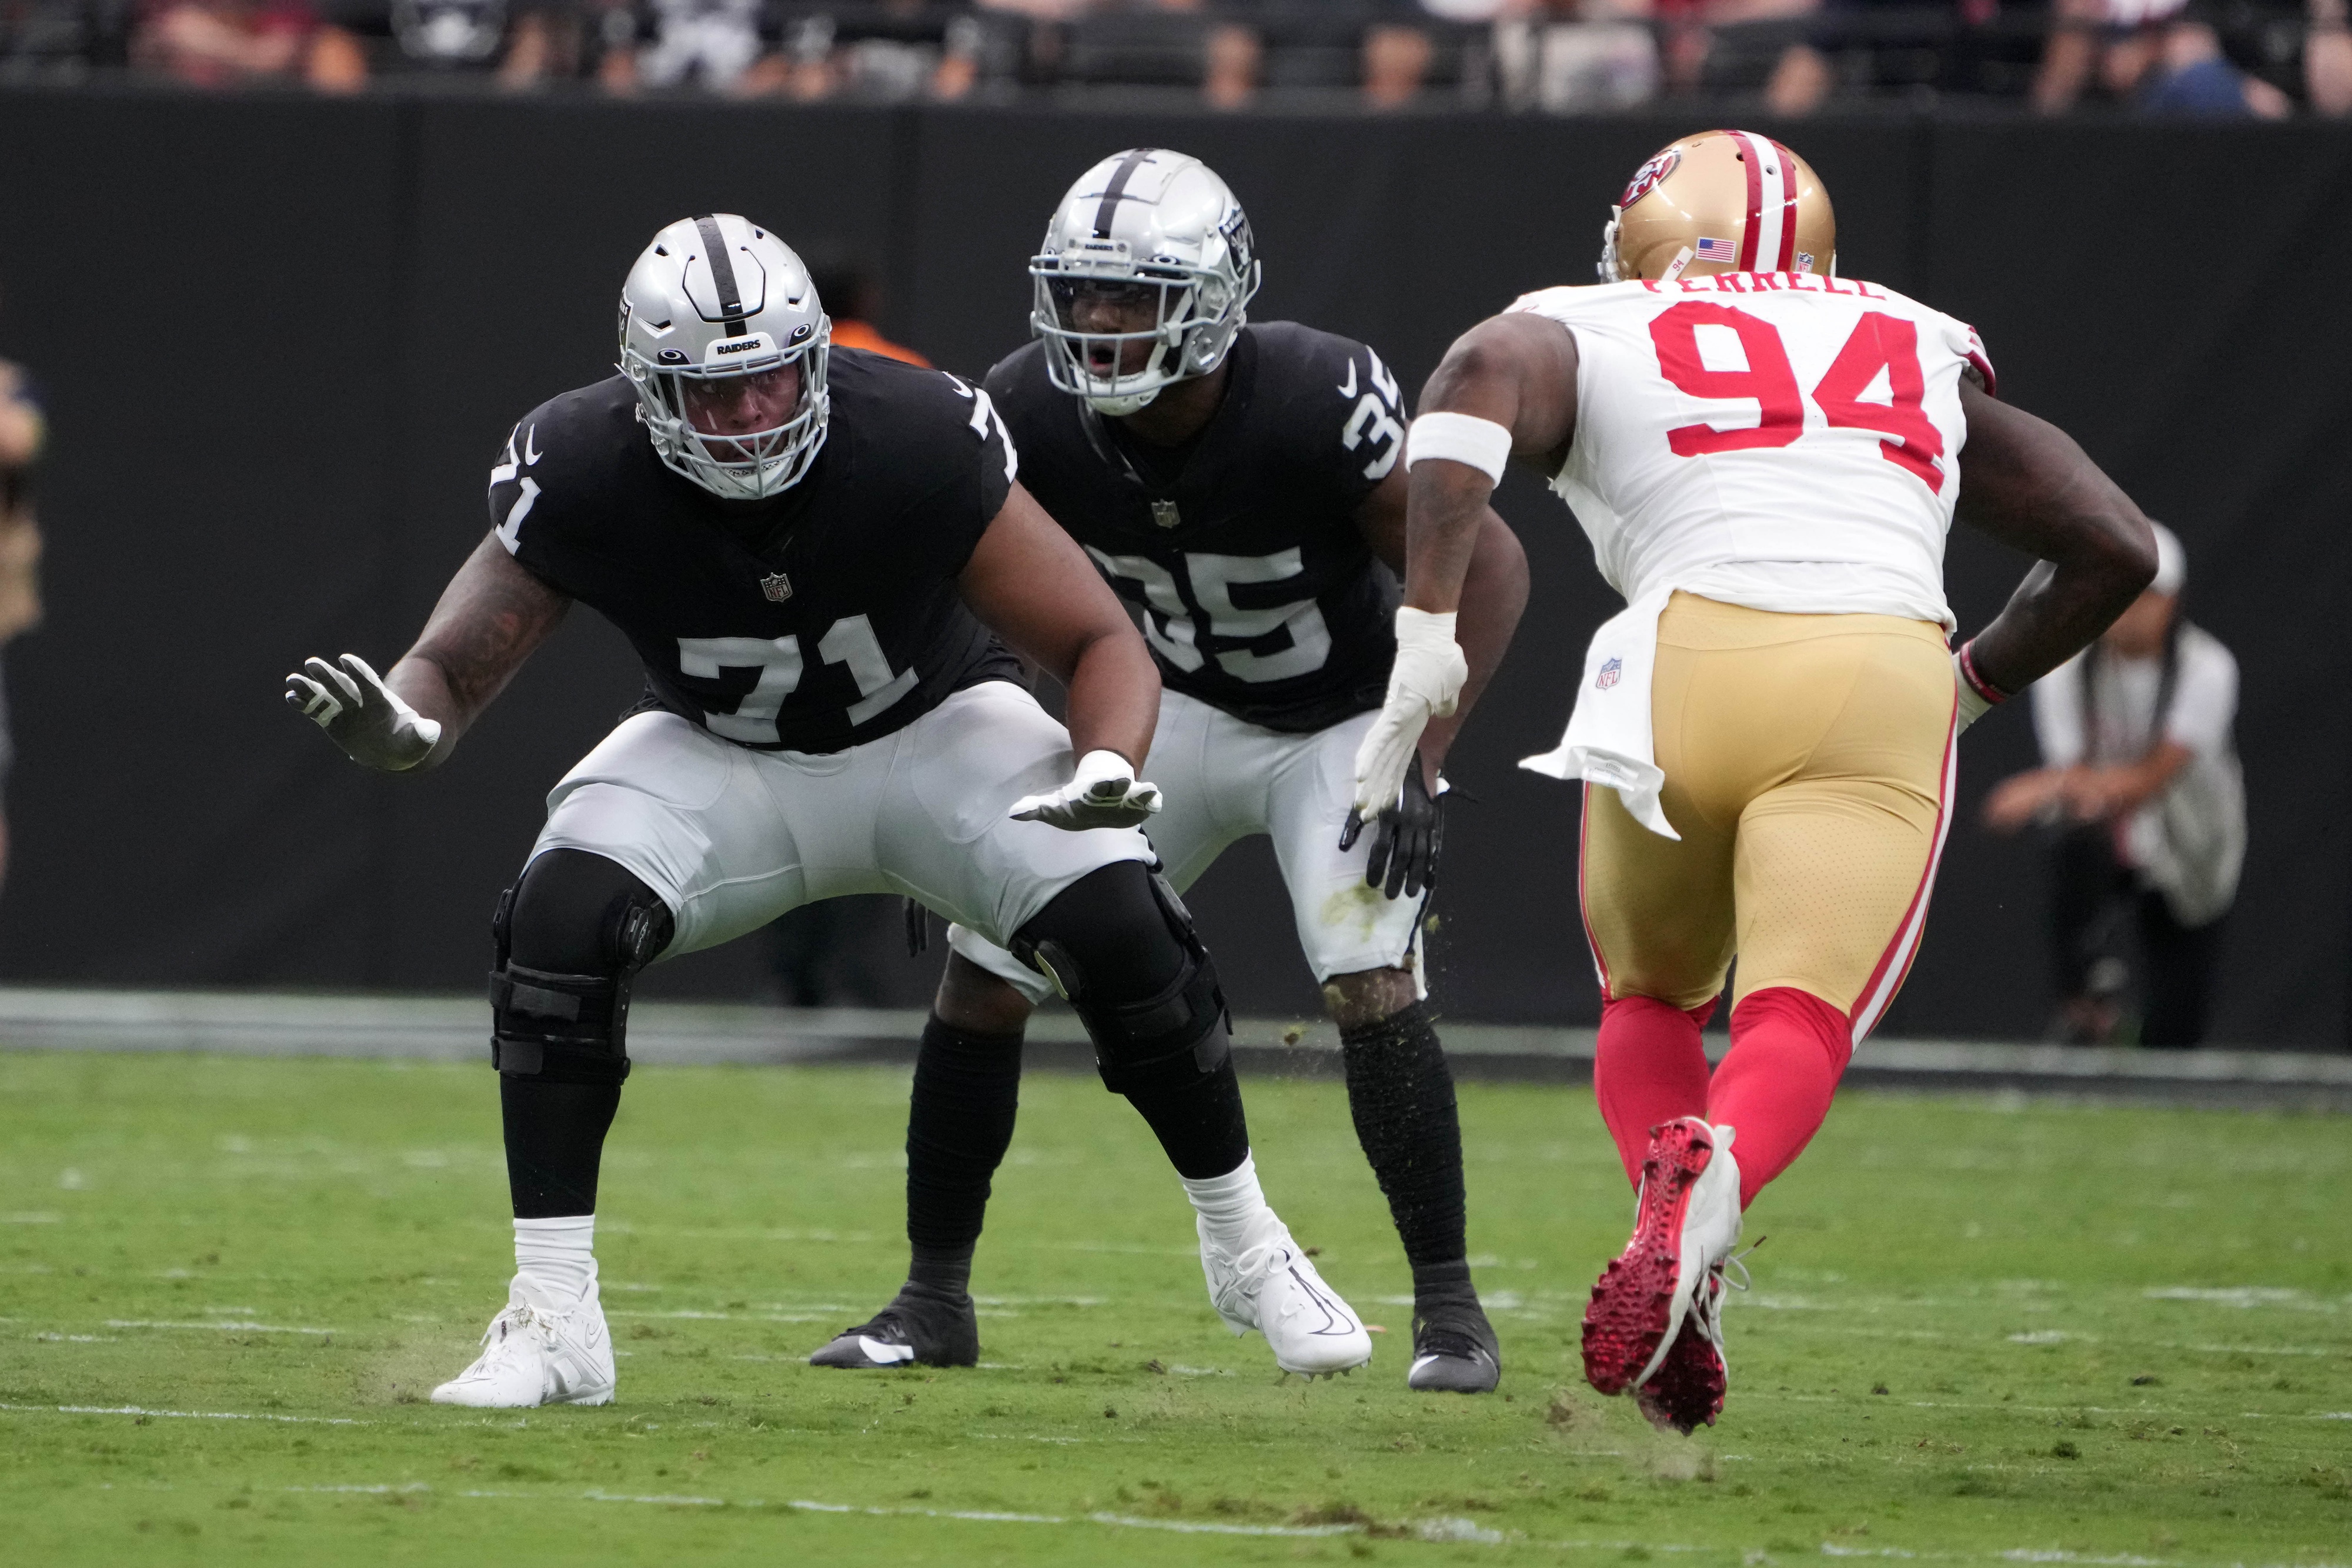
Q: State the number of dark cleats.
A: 2